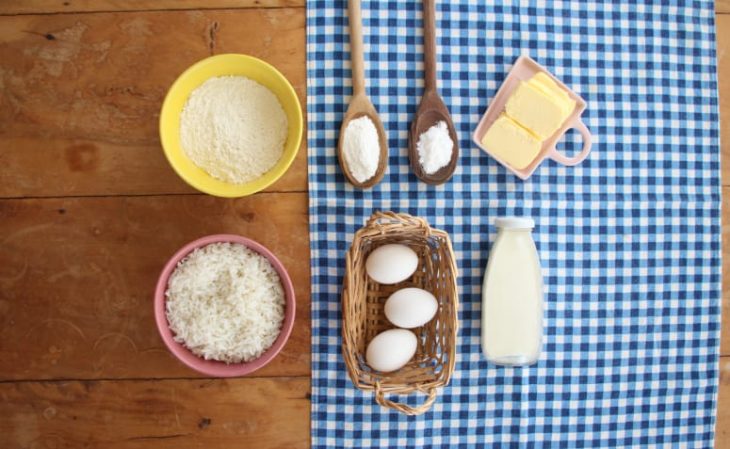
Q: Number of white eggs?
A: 3